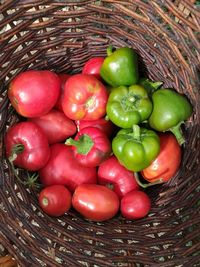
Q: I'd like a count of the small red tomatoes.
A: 2